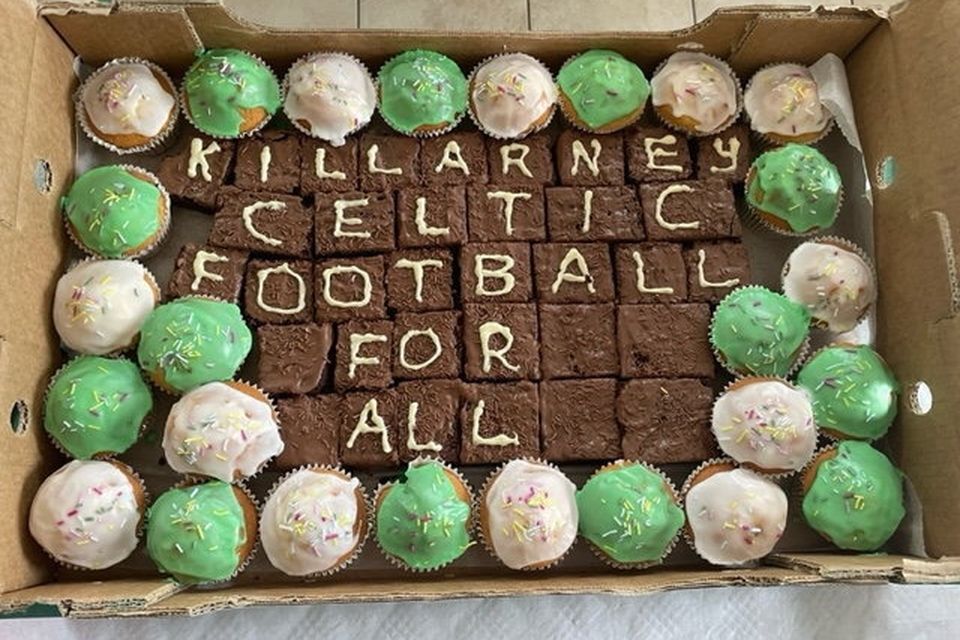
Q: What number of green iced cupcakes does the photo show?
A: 13